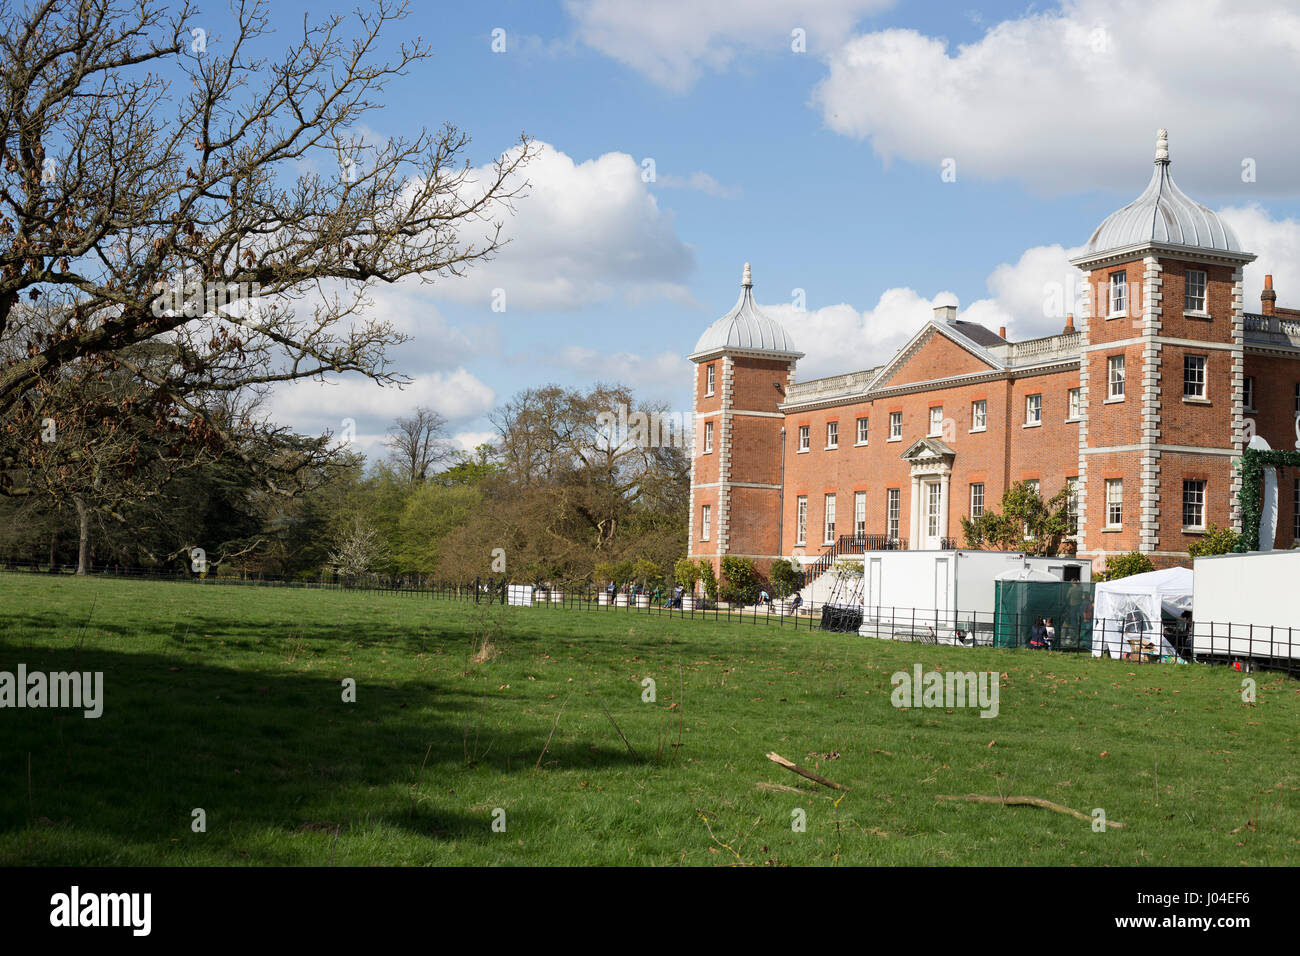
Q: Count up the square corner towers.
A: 2